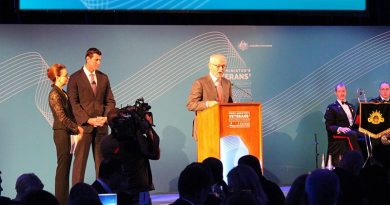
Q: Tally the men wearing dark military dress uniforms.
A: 2